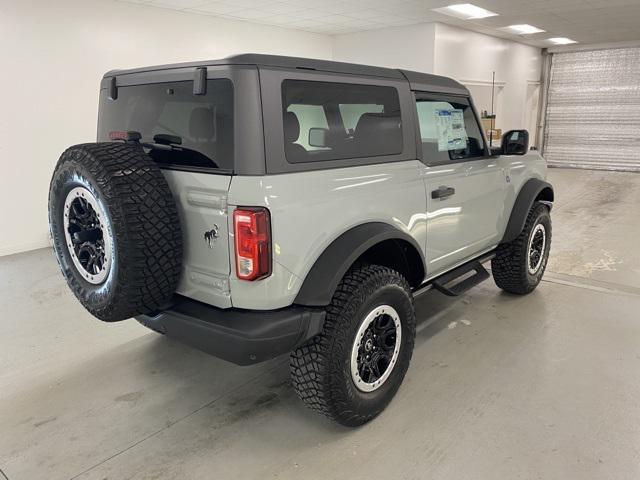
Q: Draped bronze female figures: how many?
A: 0